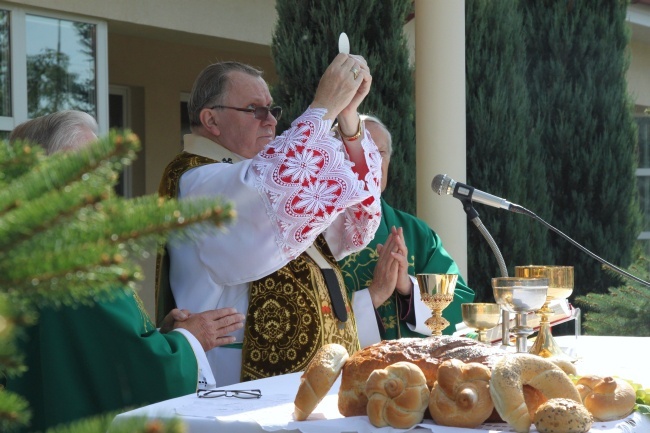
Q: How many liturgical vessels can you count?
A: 4